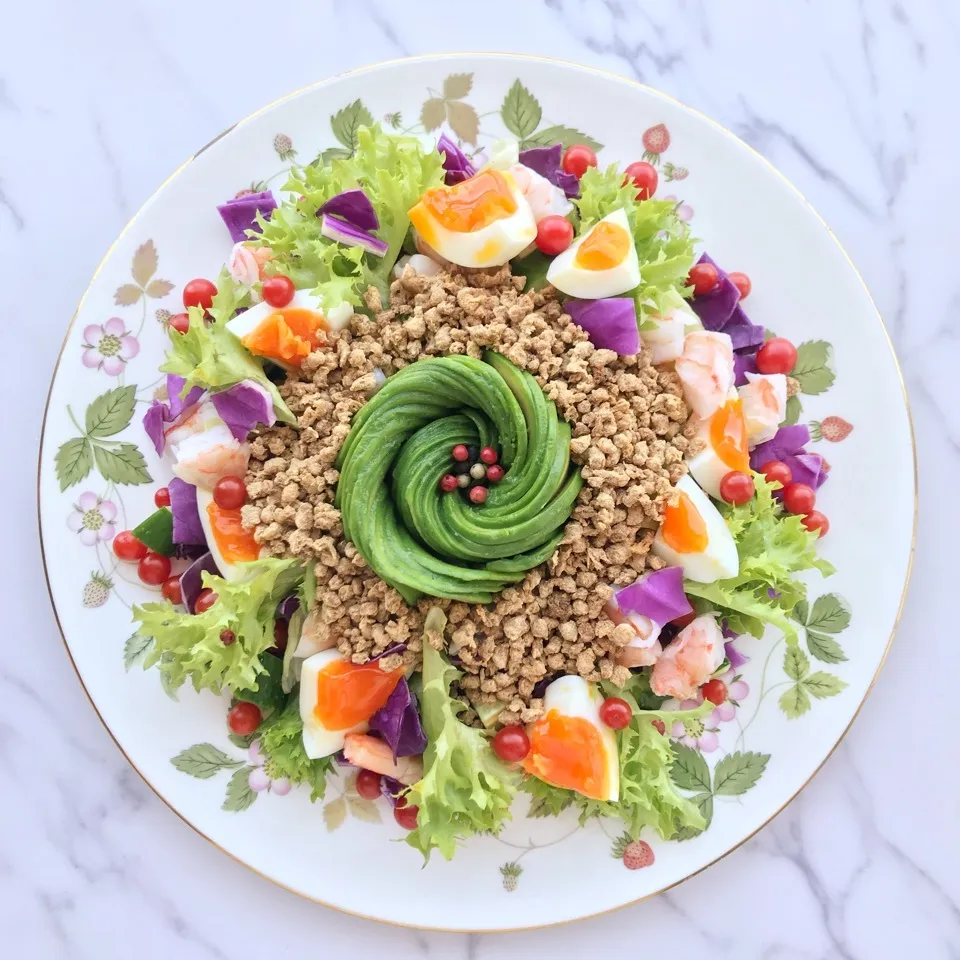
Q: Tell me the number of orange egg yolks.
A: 8